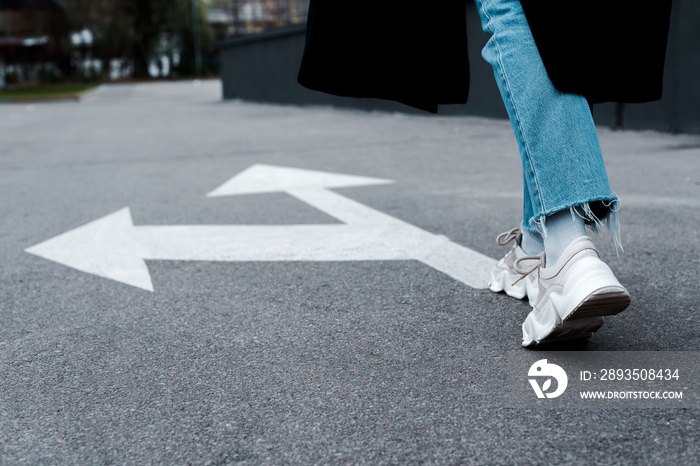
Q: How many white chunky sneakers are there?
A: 2